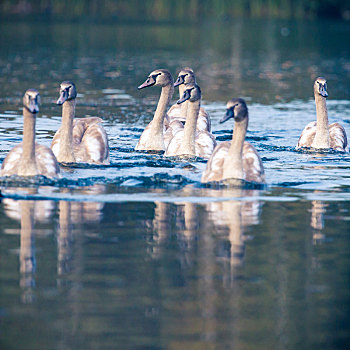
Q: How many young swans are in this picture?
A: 7